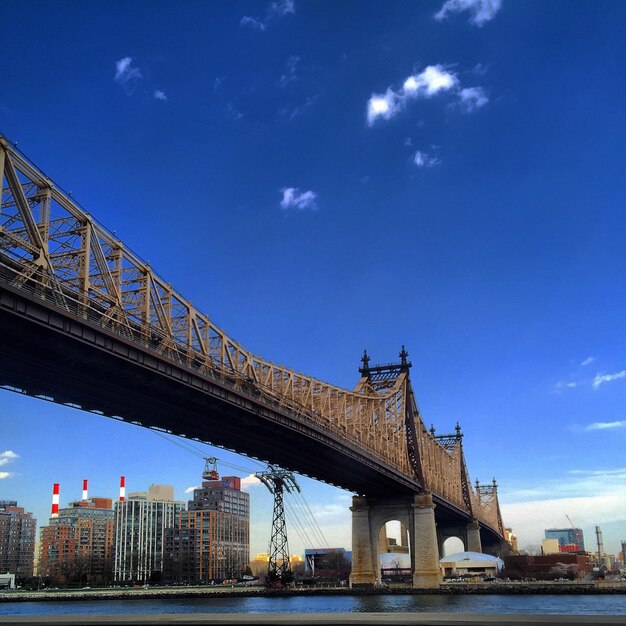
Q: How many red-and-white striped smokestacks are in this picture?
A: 3